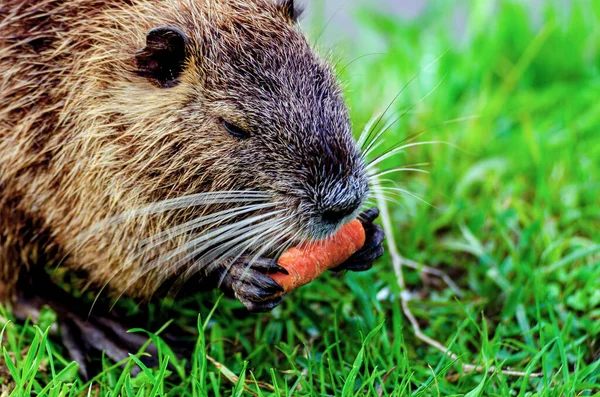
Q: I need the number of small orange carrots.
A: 1